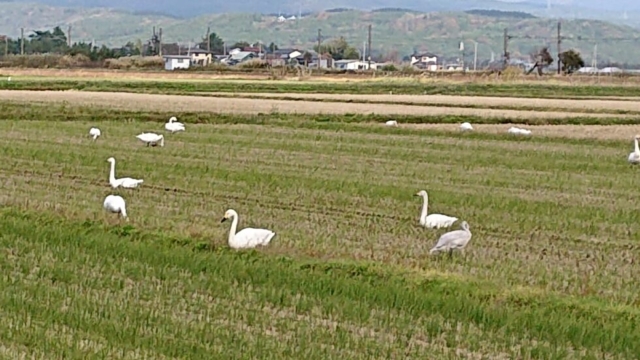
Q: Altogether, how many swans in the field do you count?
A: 12